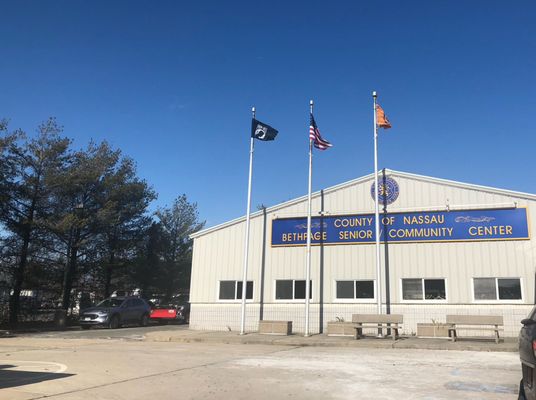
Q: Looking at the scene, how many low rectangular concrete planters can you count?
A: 3